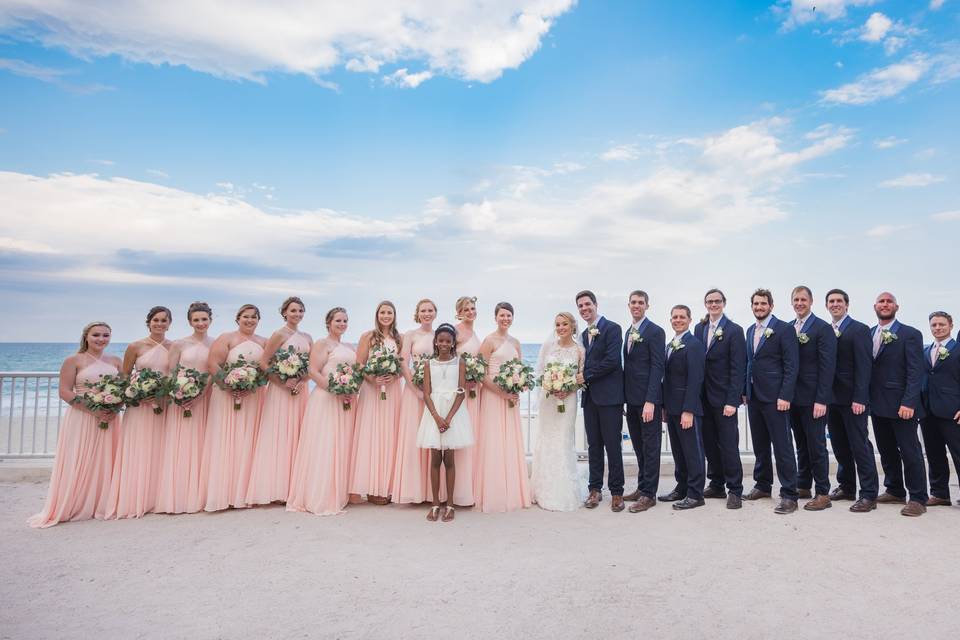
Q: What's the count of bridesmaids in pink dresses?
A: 10